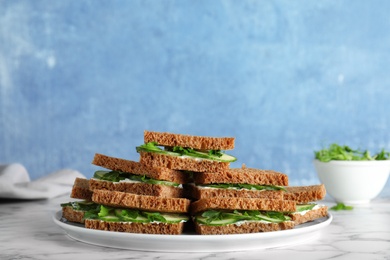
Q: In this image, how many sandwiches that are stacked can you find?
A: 7